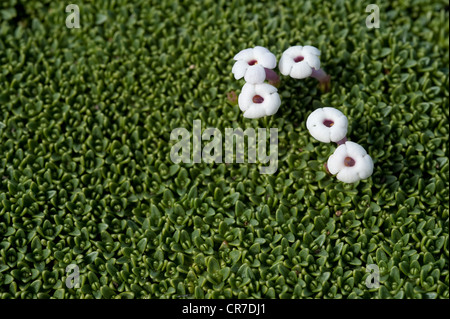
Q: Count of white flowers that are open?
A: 5